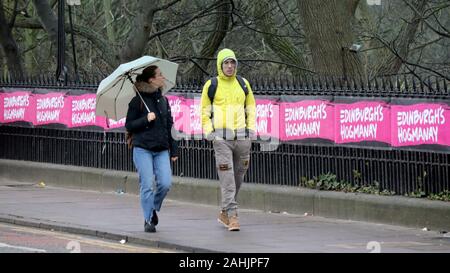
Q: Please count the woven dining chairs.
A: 0